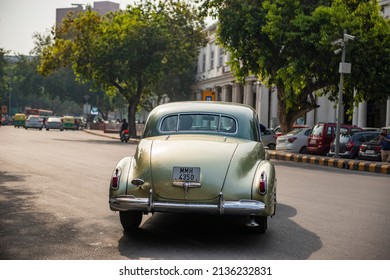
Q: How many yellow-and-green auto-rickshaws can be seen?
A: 2